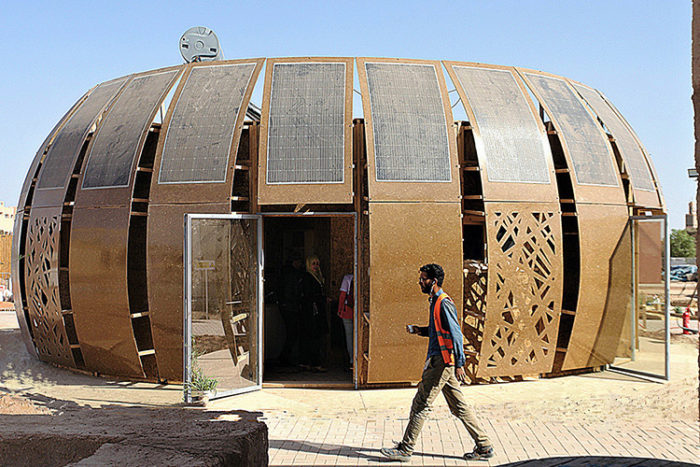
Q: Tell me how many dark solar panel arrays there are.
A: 8